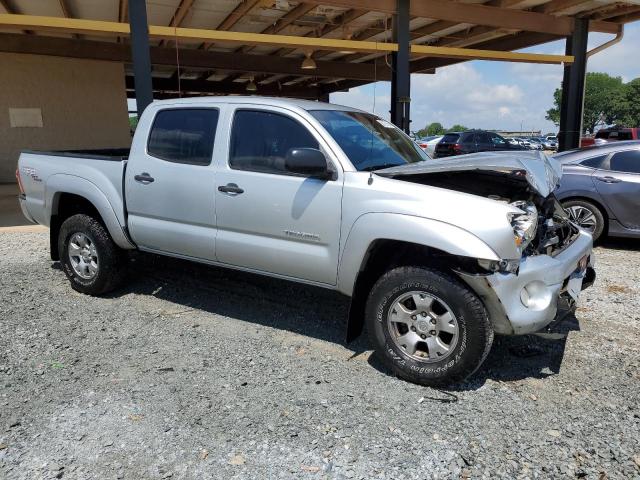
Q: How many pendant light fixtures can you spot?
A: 2